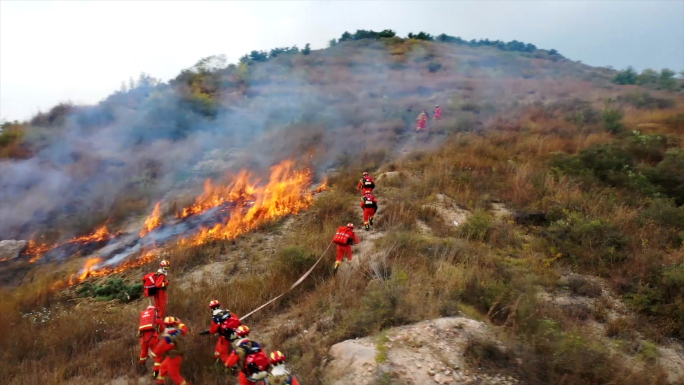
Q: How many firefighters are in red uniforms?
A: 11